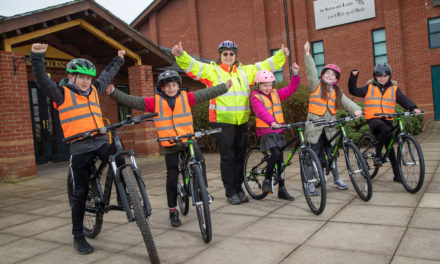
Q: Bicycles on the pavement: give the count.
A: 5